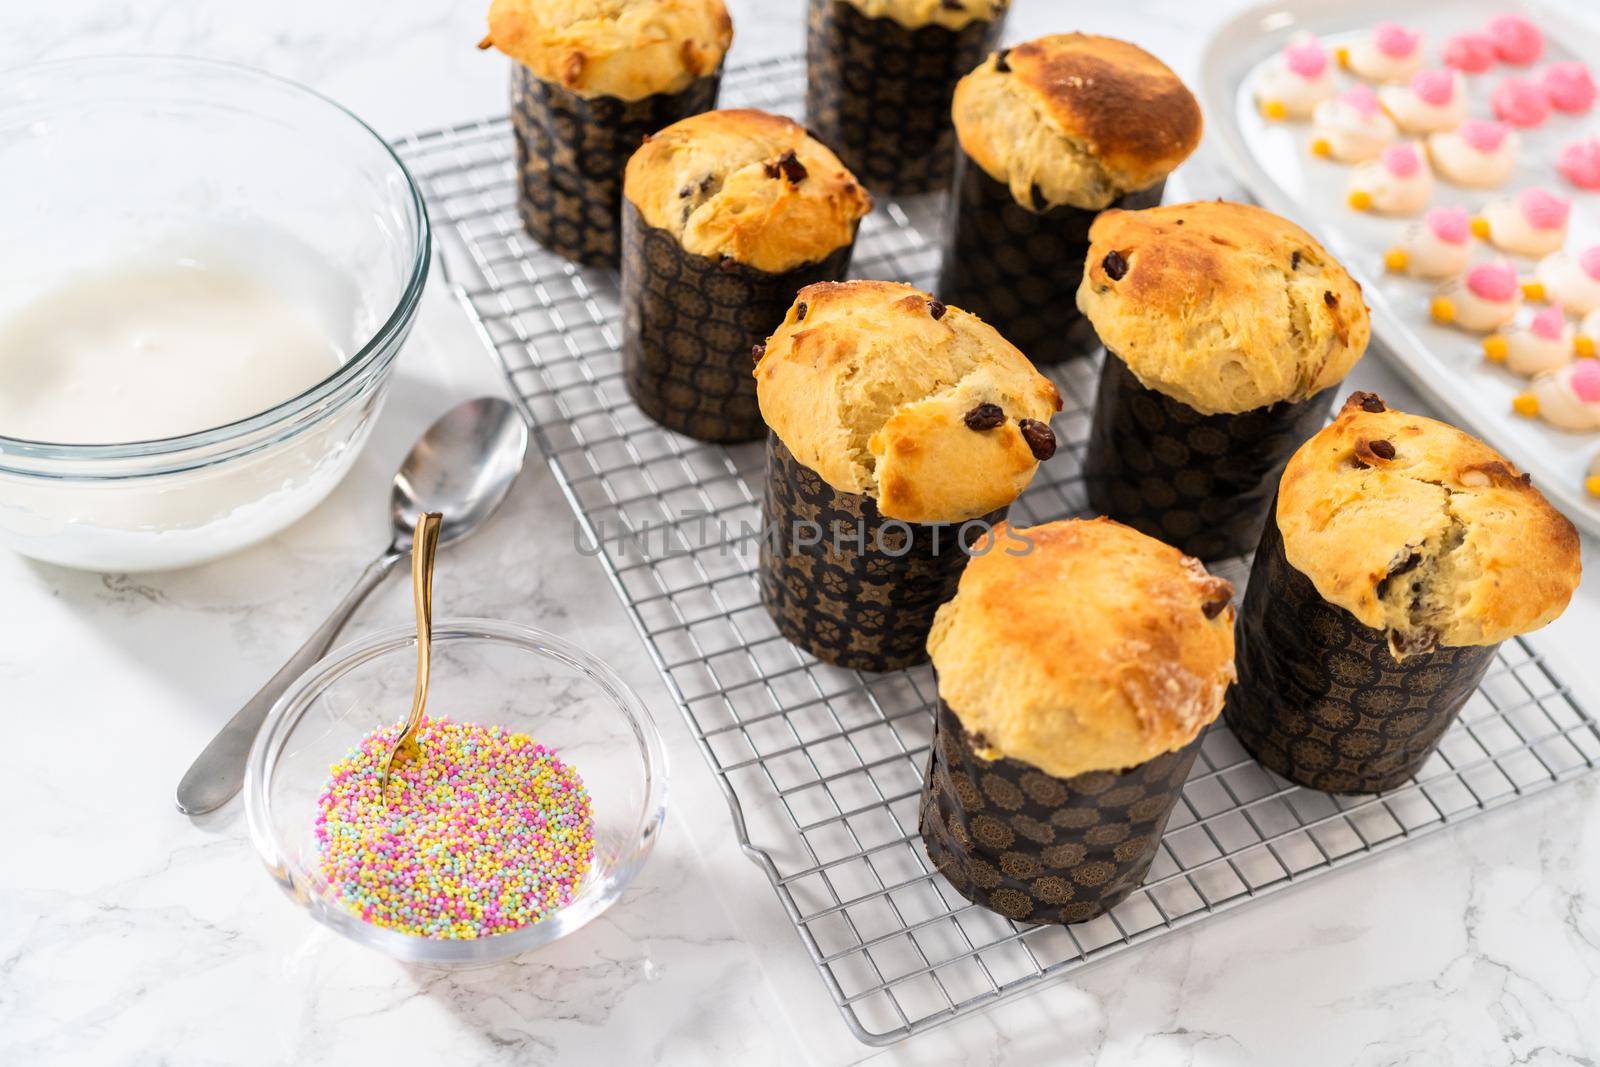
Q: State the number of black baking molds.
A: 8